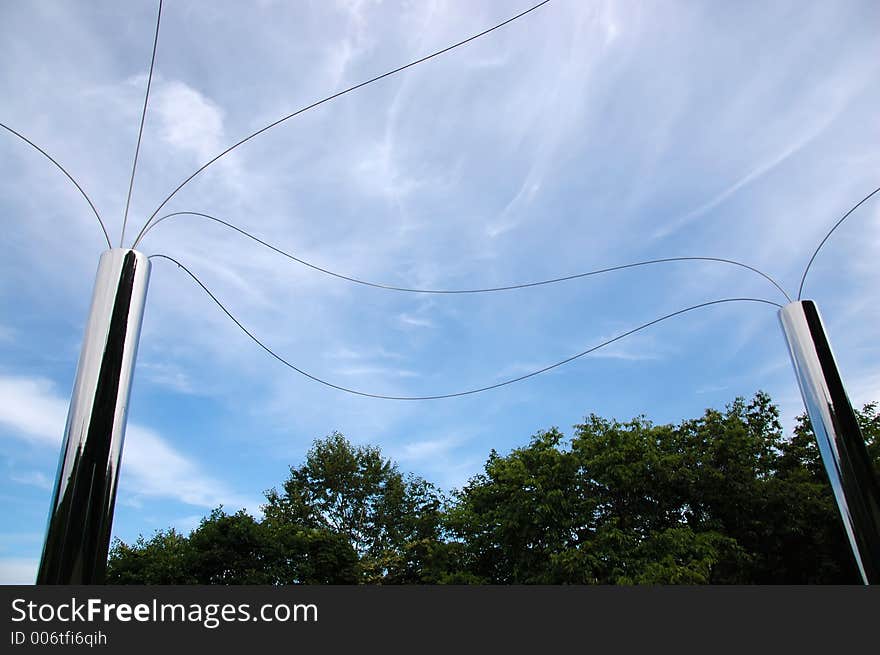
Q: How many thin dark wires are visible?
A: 6